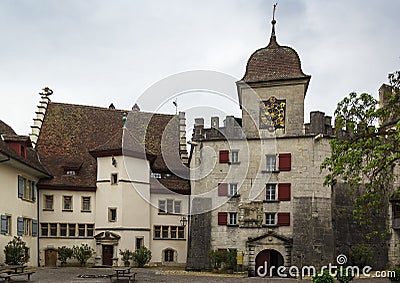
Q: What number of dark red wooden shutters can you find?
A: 6